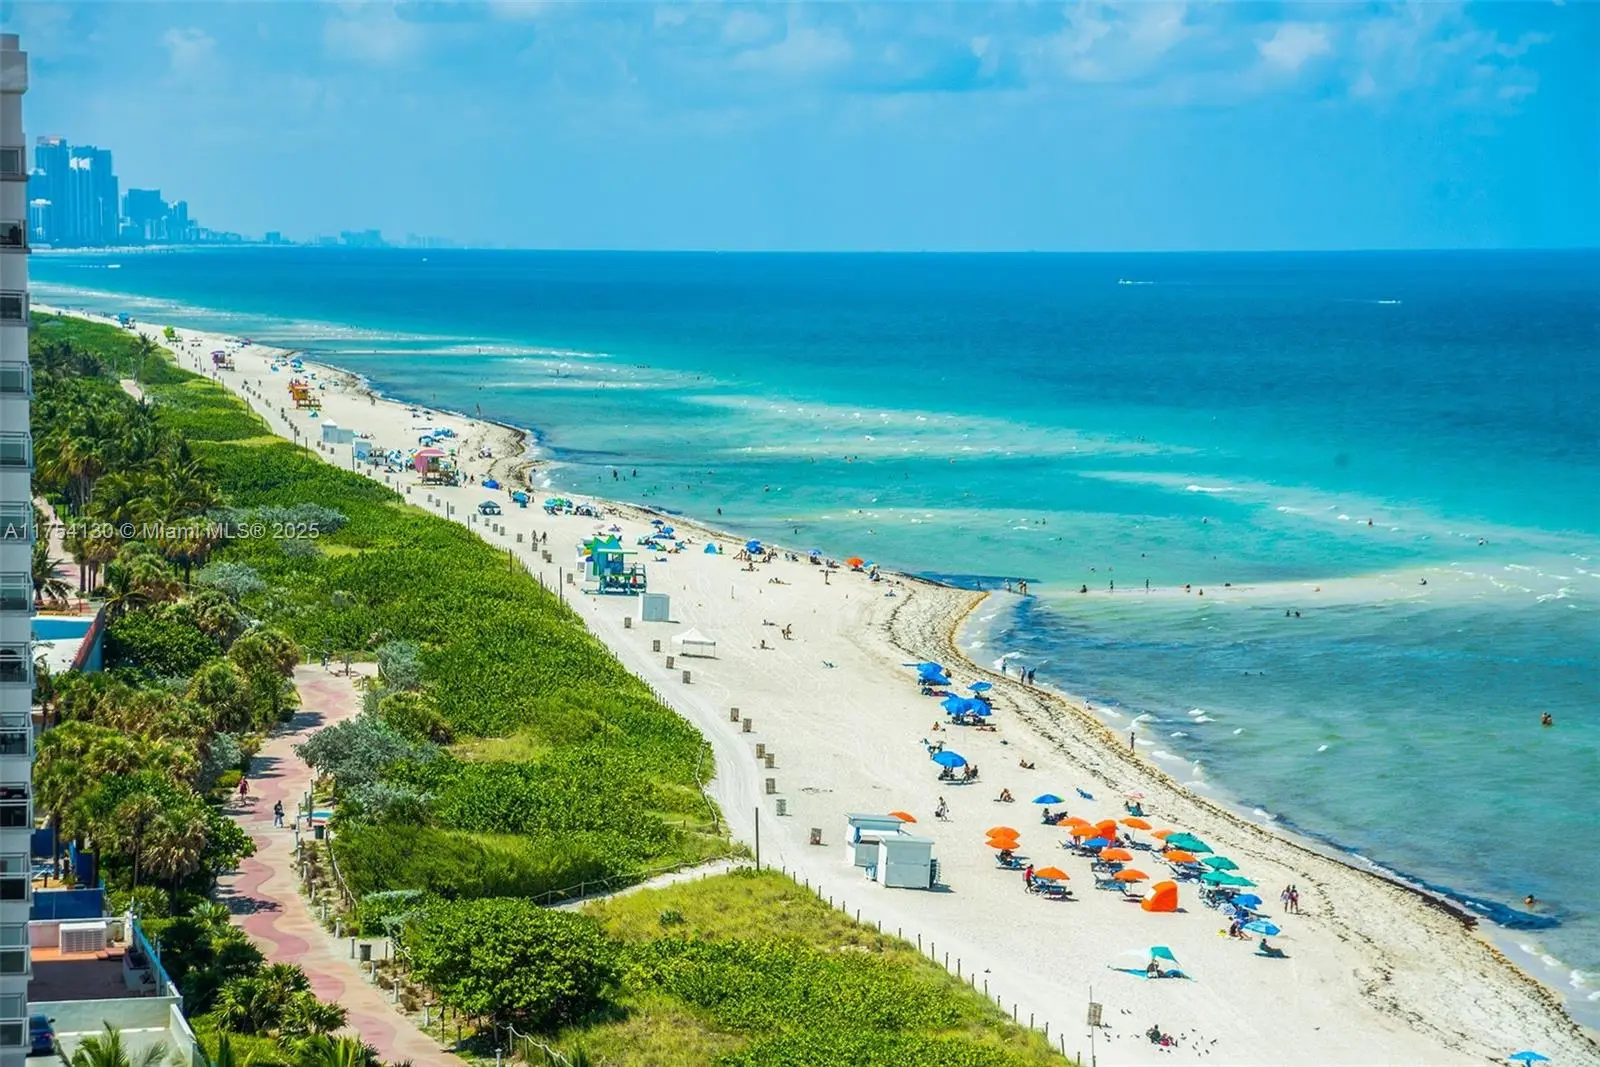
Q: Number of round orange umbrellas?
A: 12